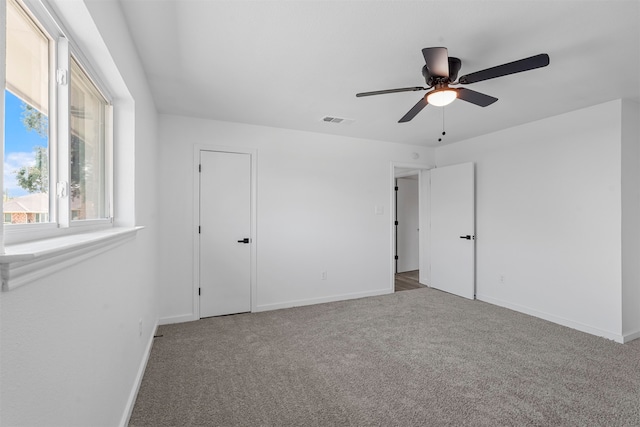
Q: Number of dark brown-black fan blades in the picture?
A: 5